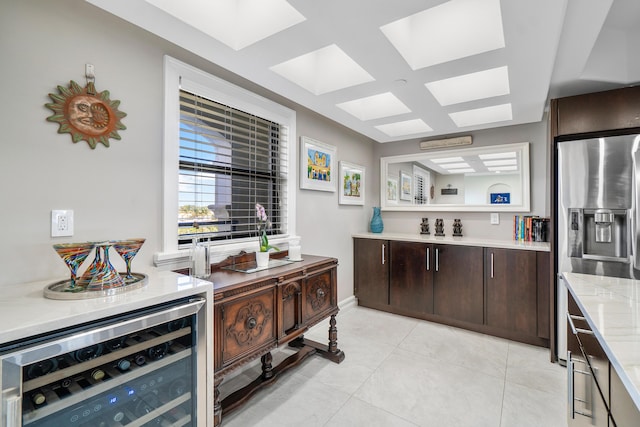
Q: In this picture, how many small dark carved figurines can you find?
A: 3